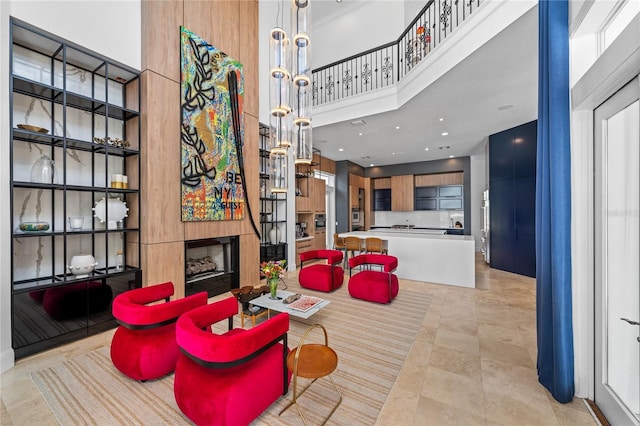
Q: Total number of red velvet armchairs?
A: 4